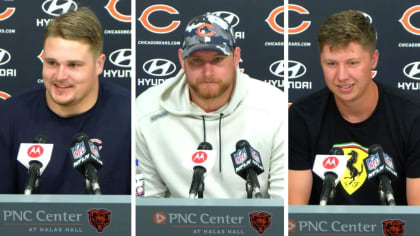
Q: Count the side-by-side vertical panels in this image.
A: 3